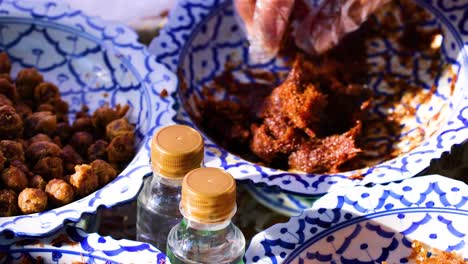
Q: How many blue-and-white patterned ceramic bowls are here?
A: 4